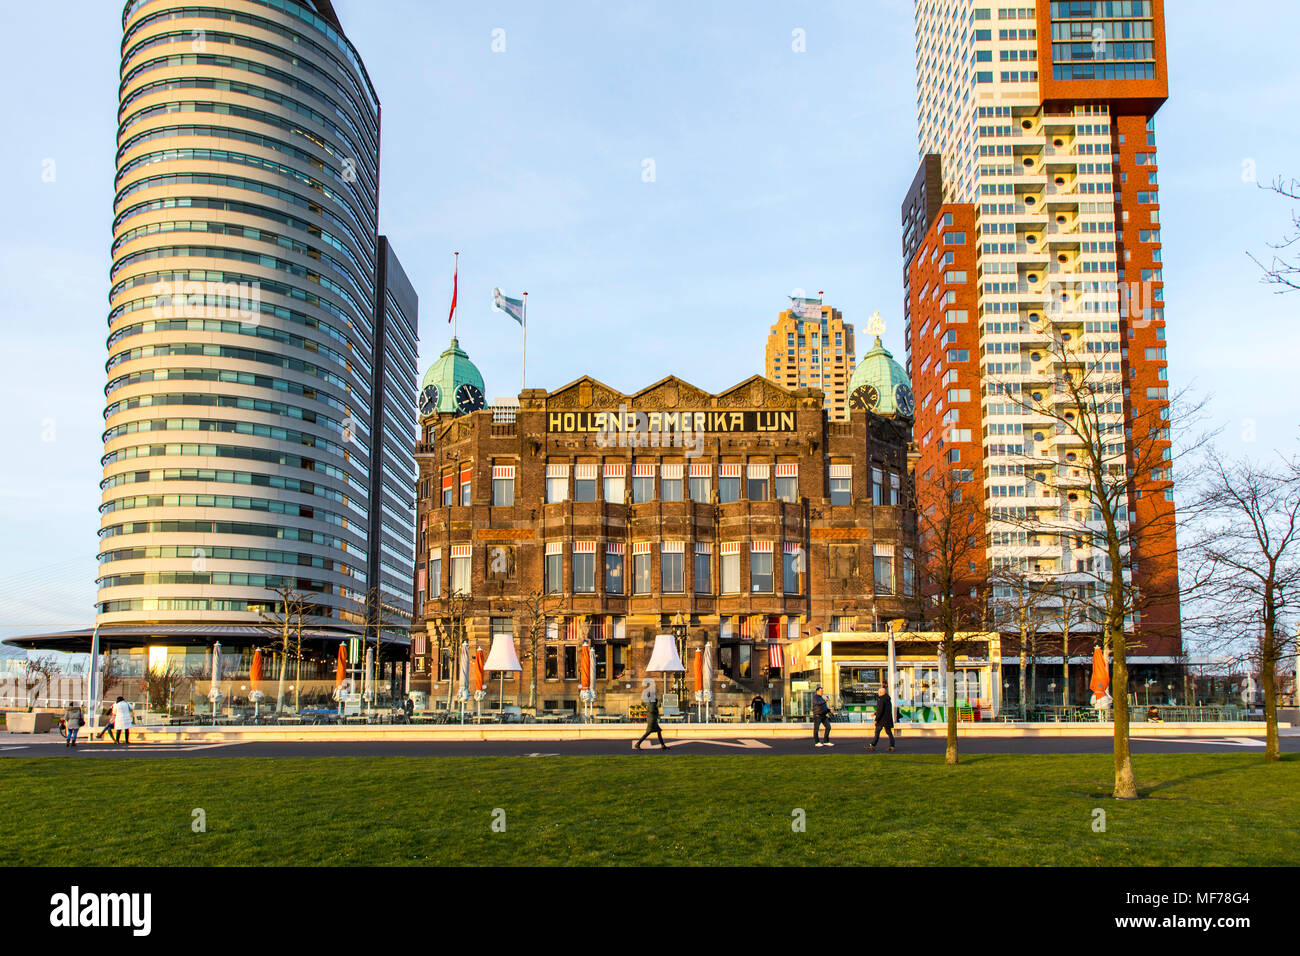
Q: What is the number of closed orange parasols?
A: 6